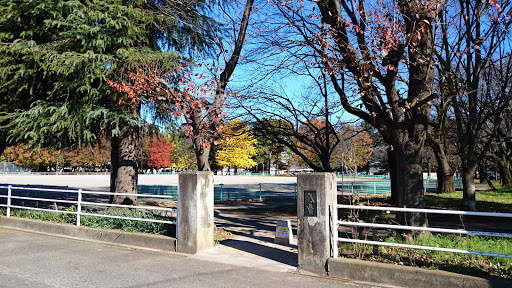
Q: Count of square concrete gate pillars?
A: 2